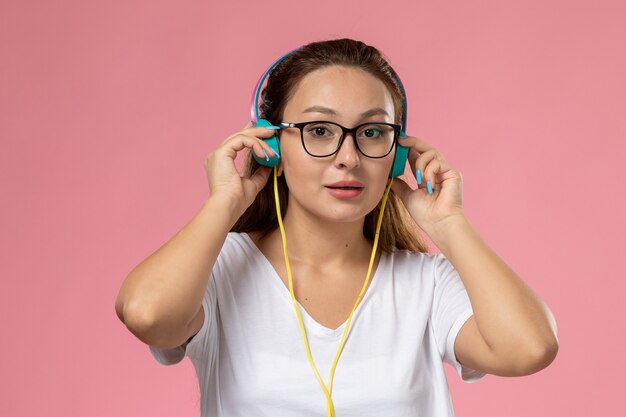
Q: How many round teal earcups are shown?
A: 2